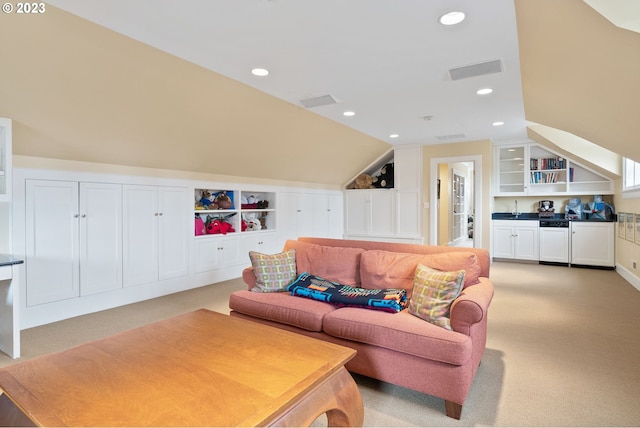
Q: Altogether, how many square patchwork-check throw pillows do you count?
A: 2